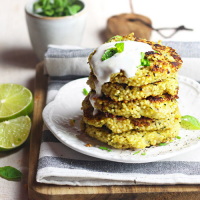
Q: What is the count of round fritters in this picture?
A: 5